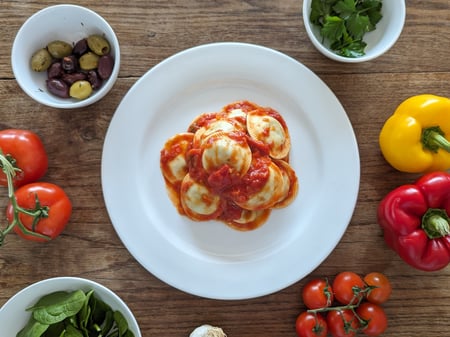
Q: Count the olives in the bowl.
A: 12